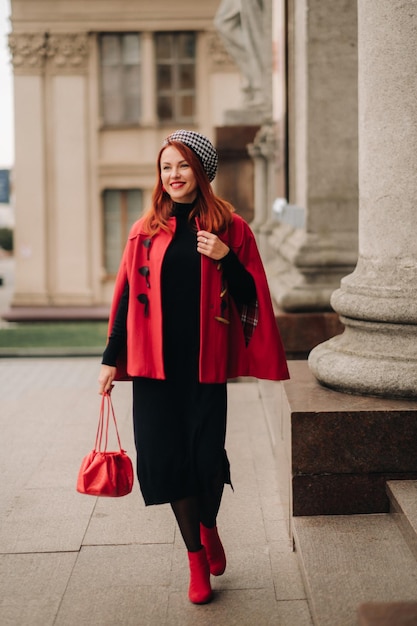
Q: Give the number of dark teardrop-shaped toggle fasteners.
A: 3